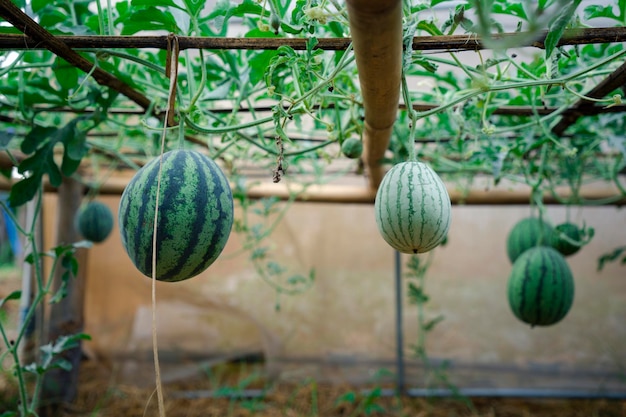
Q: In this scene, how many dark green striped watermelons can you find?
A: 5